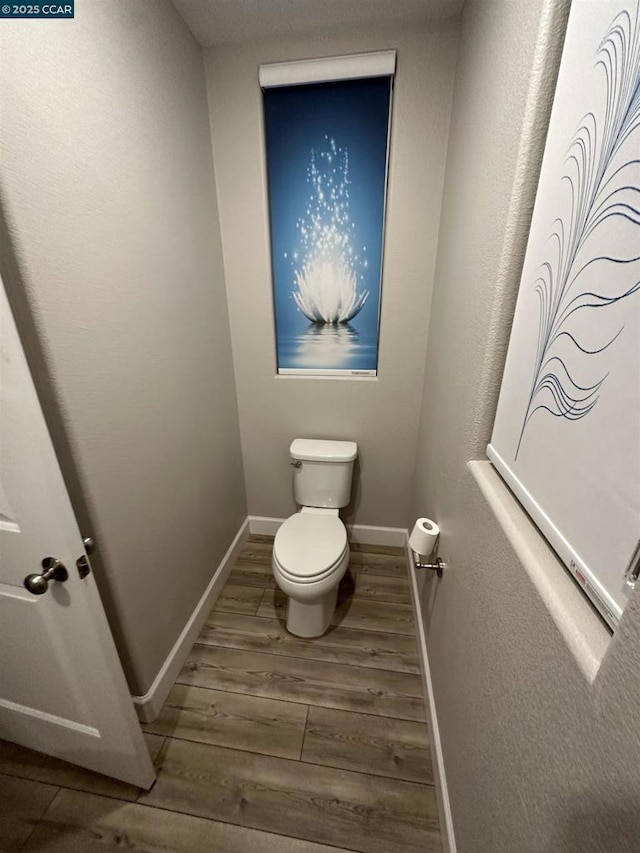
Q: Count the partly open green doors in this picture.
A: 0